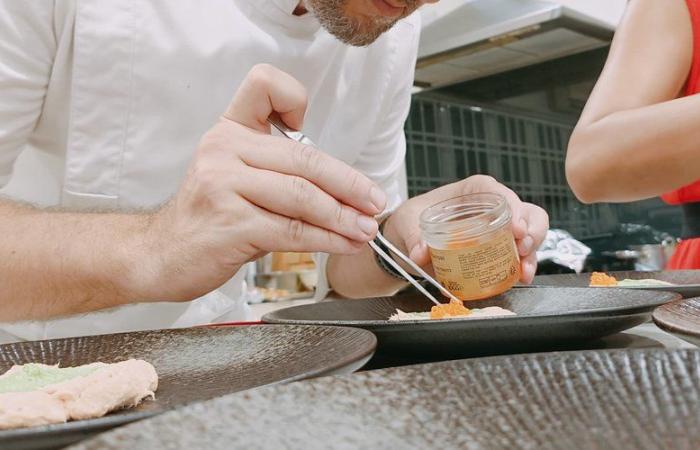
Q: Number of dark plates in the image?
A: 5